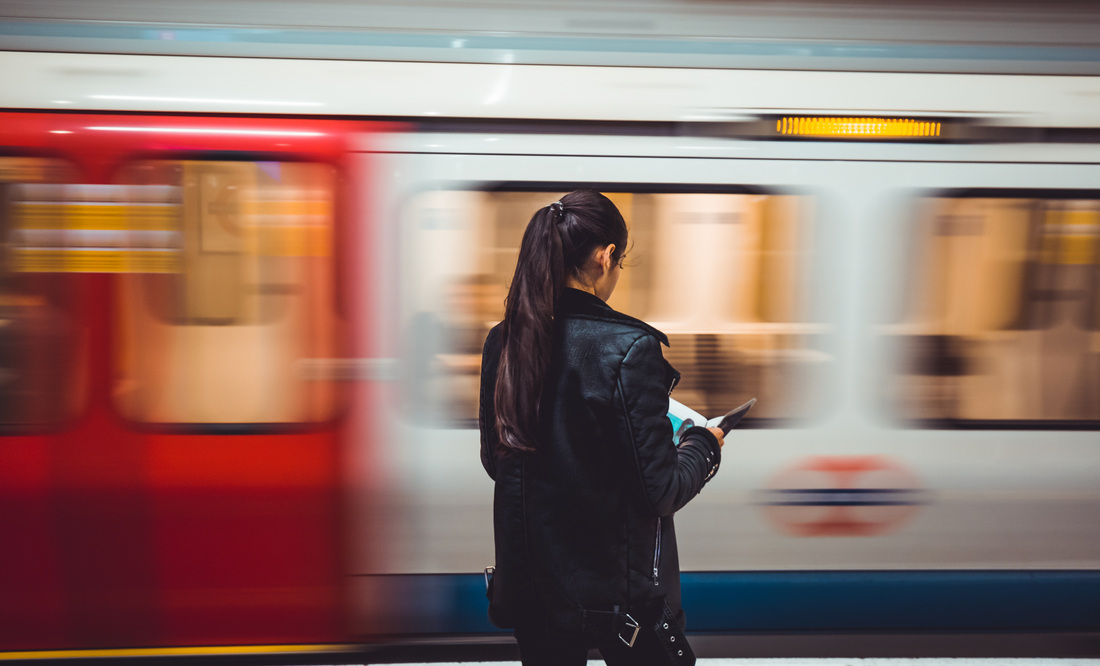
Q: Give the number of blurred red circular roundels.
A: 1